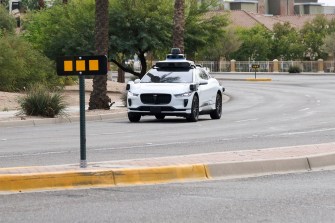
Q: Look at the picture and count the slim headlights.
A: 2